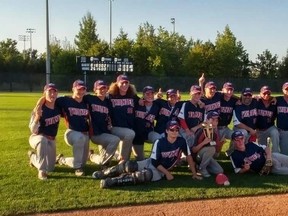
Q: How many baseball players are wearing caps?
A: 15